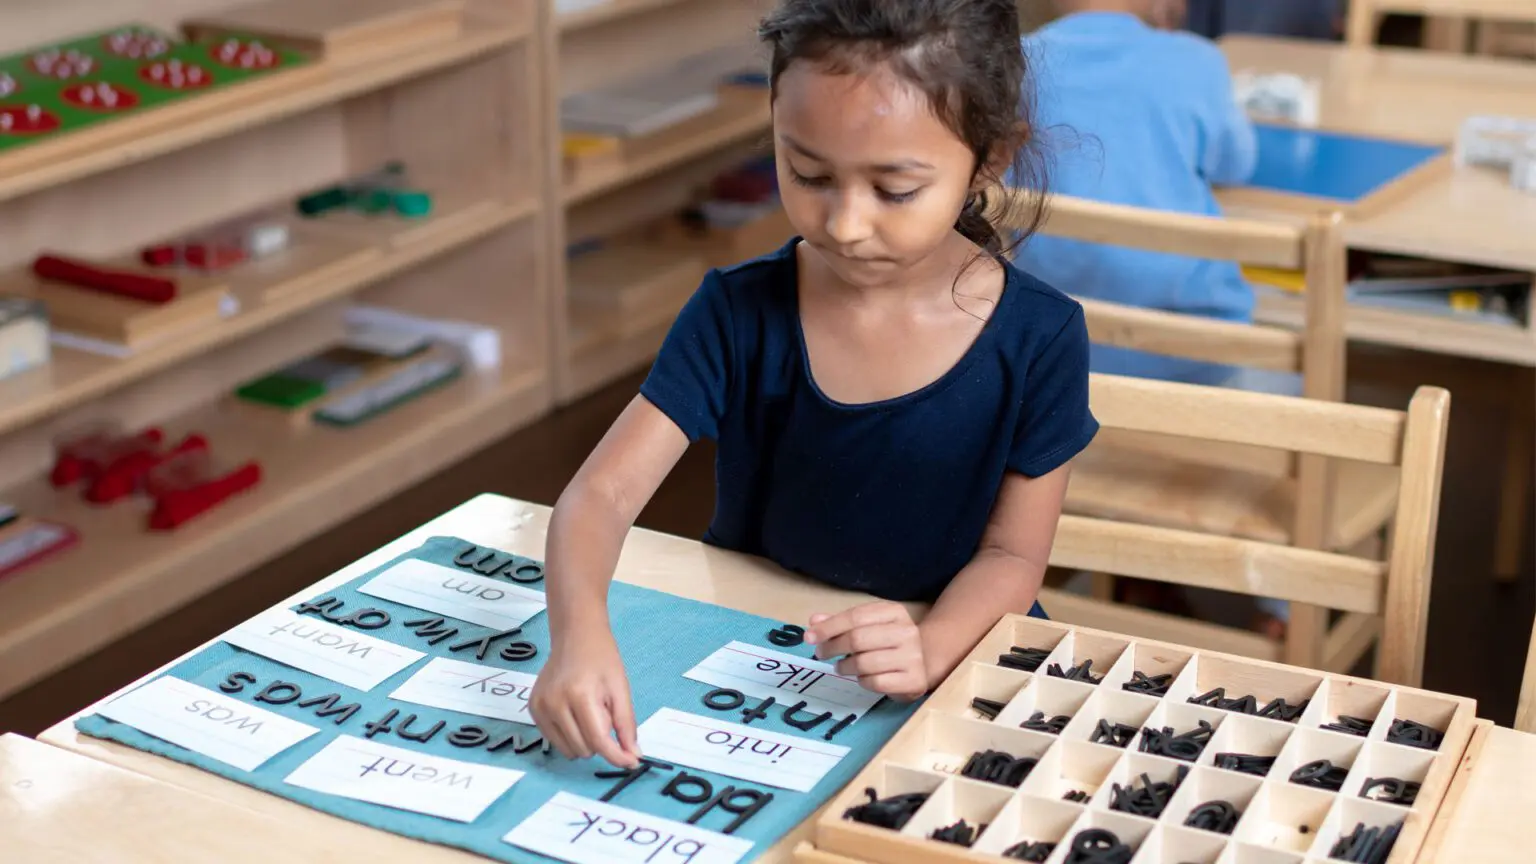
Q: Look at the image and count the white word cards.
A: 8